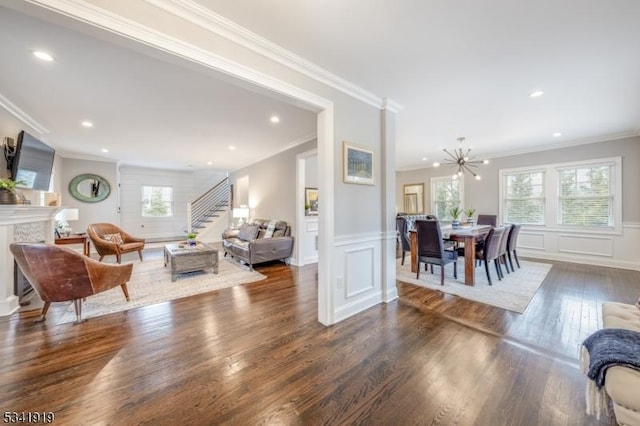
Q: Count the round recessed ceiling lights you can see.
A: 9